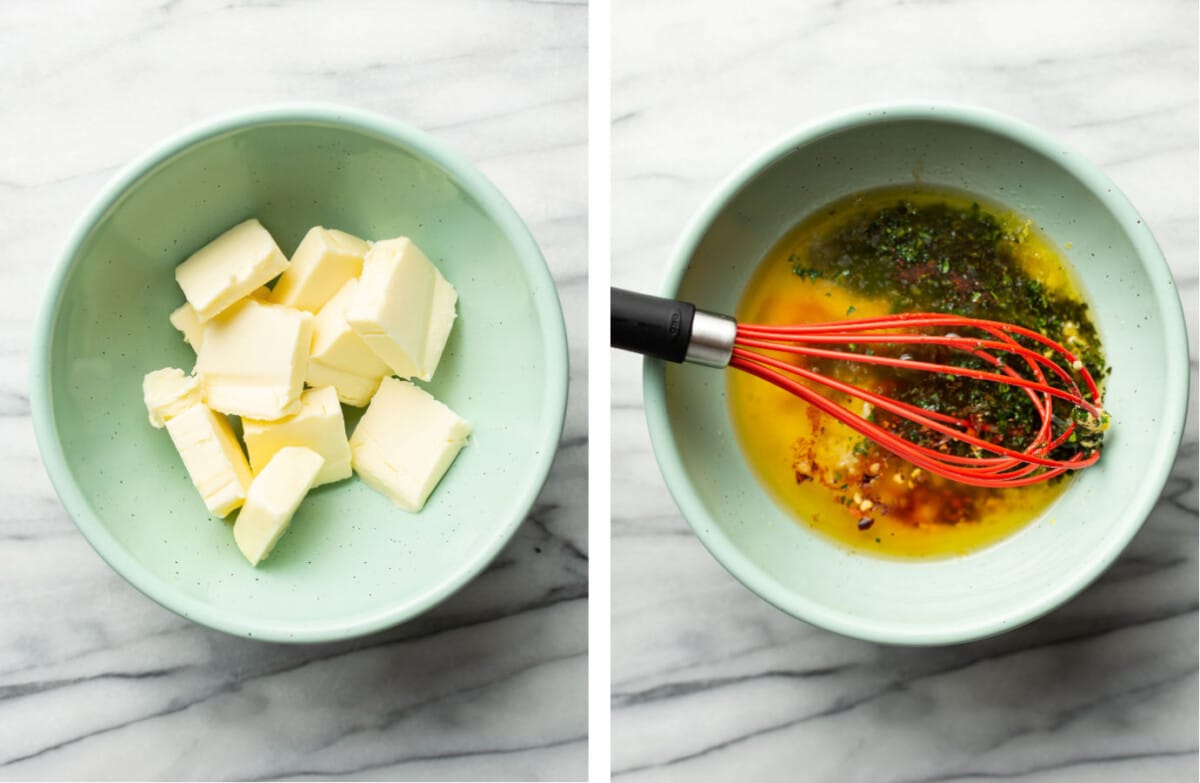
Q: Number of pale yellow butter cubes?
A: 11